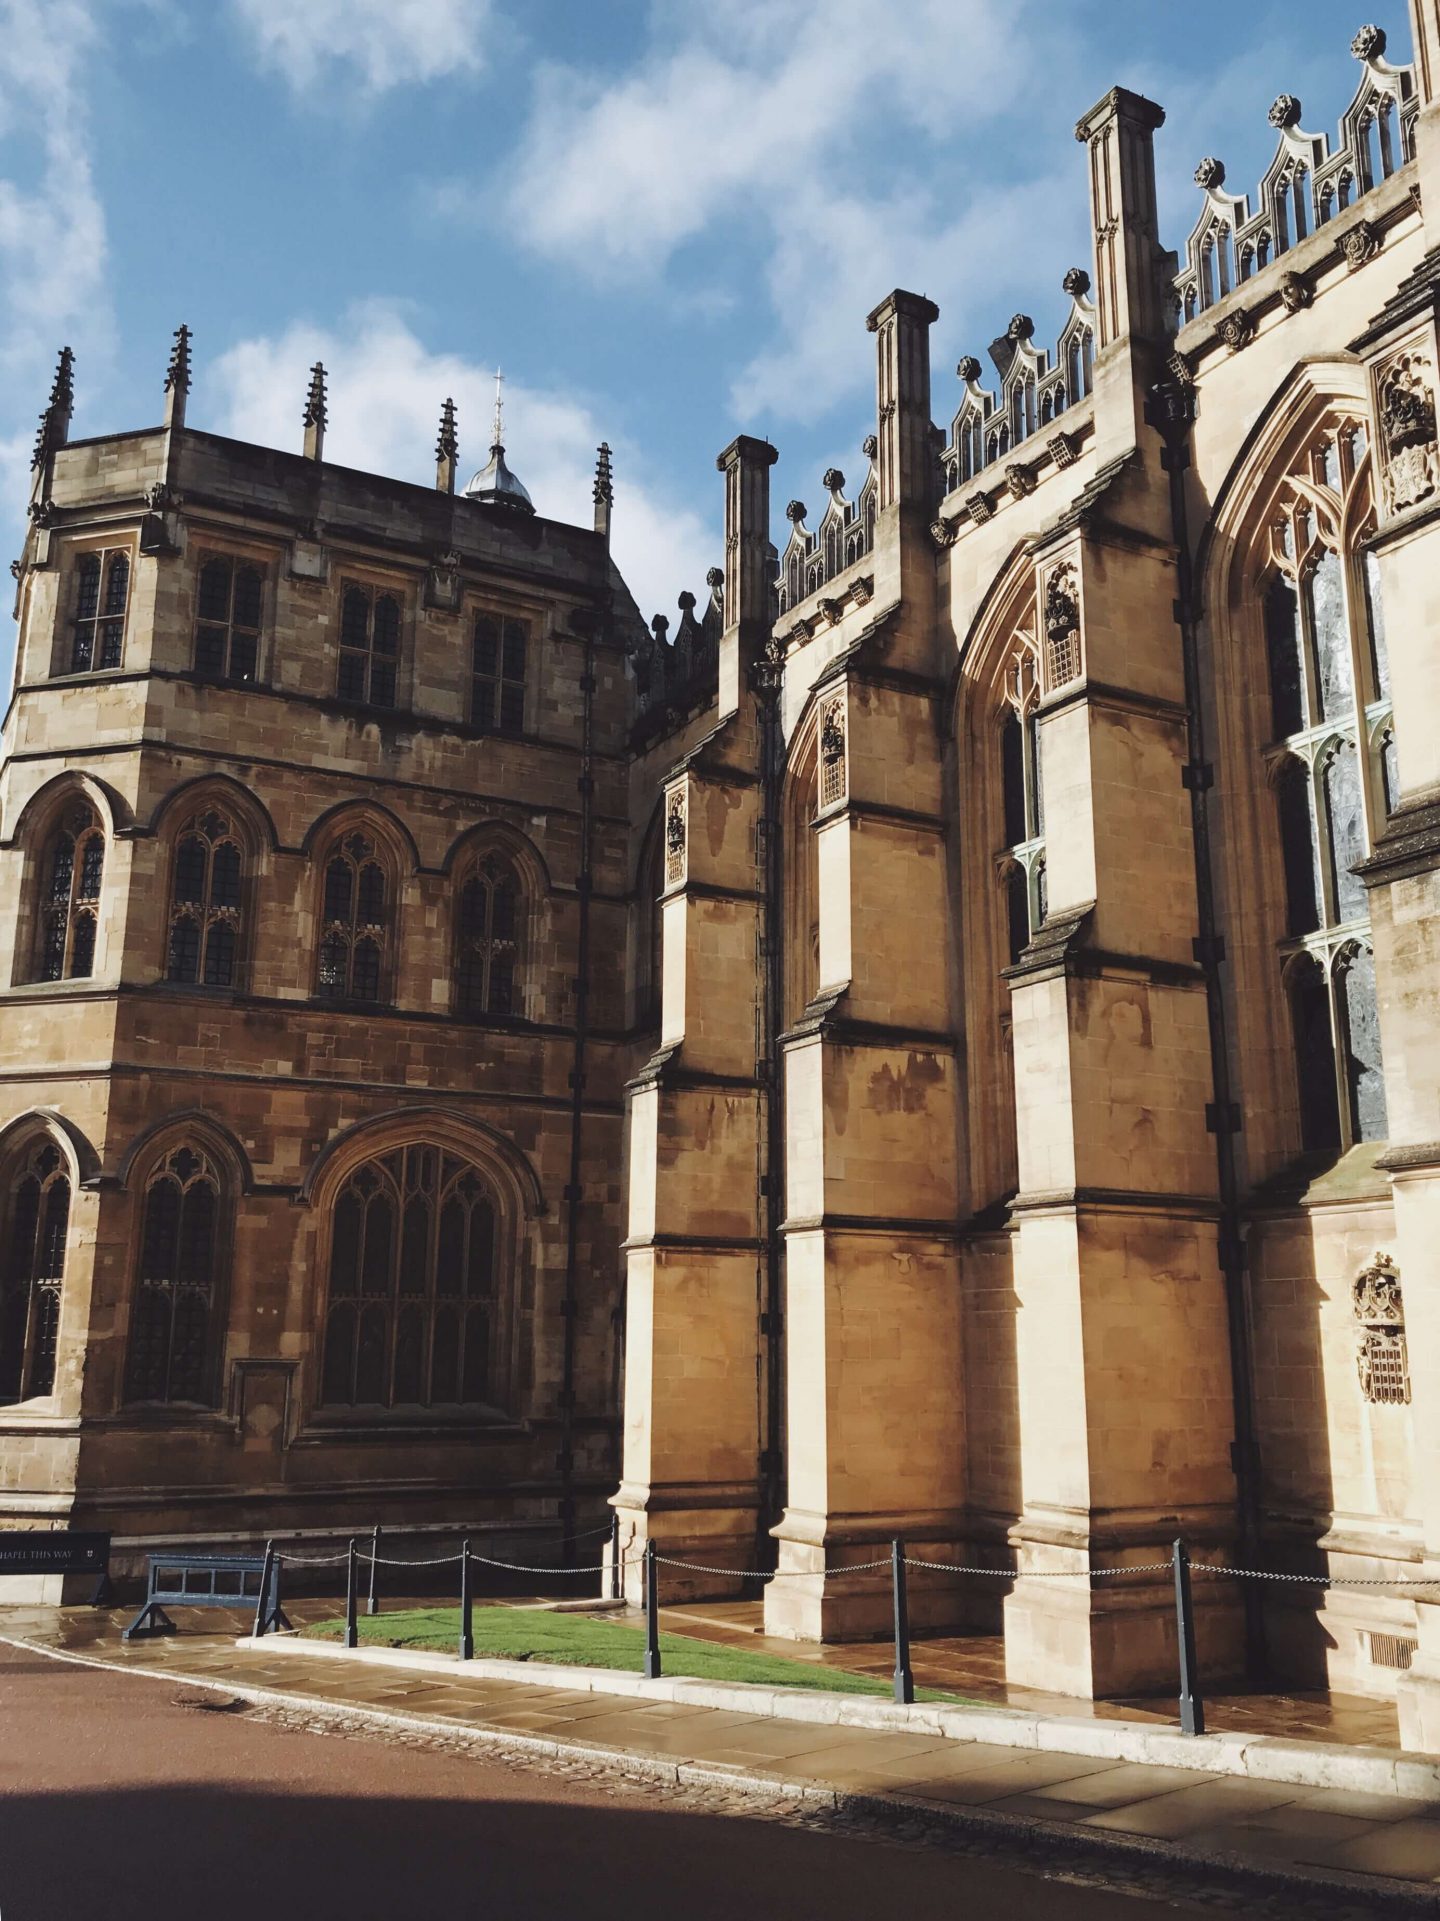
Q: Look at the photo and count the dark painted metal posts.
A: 8